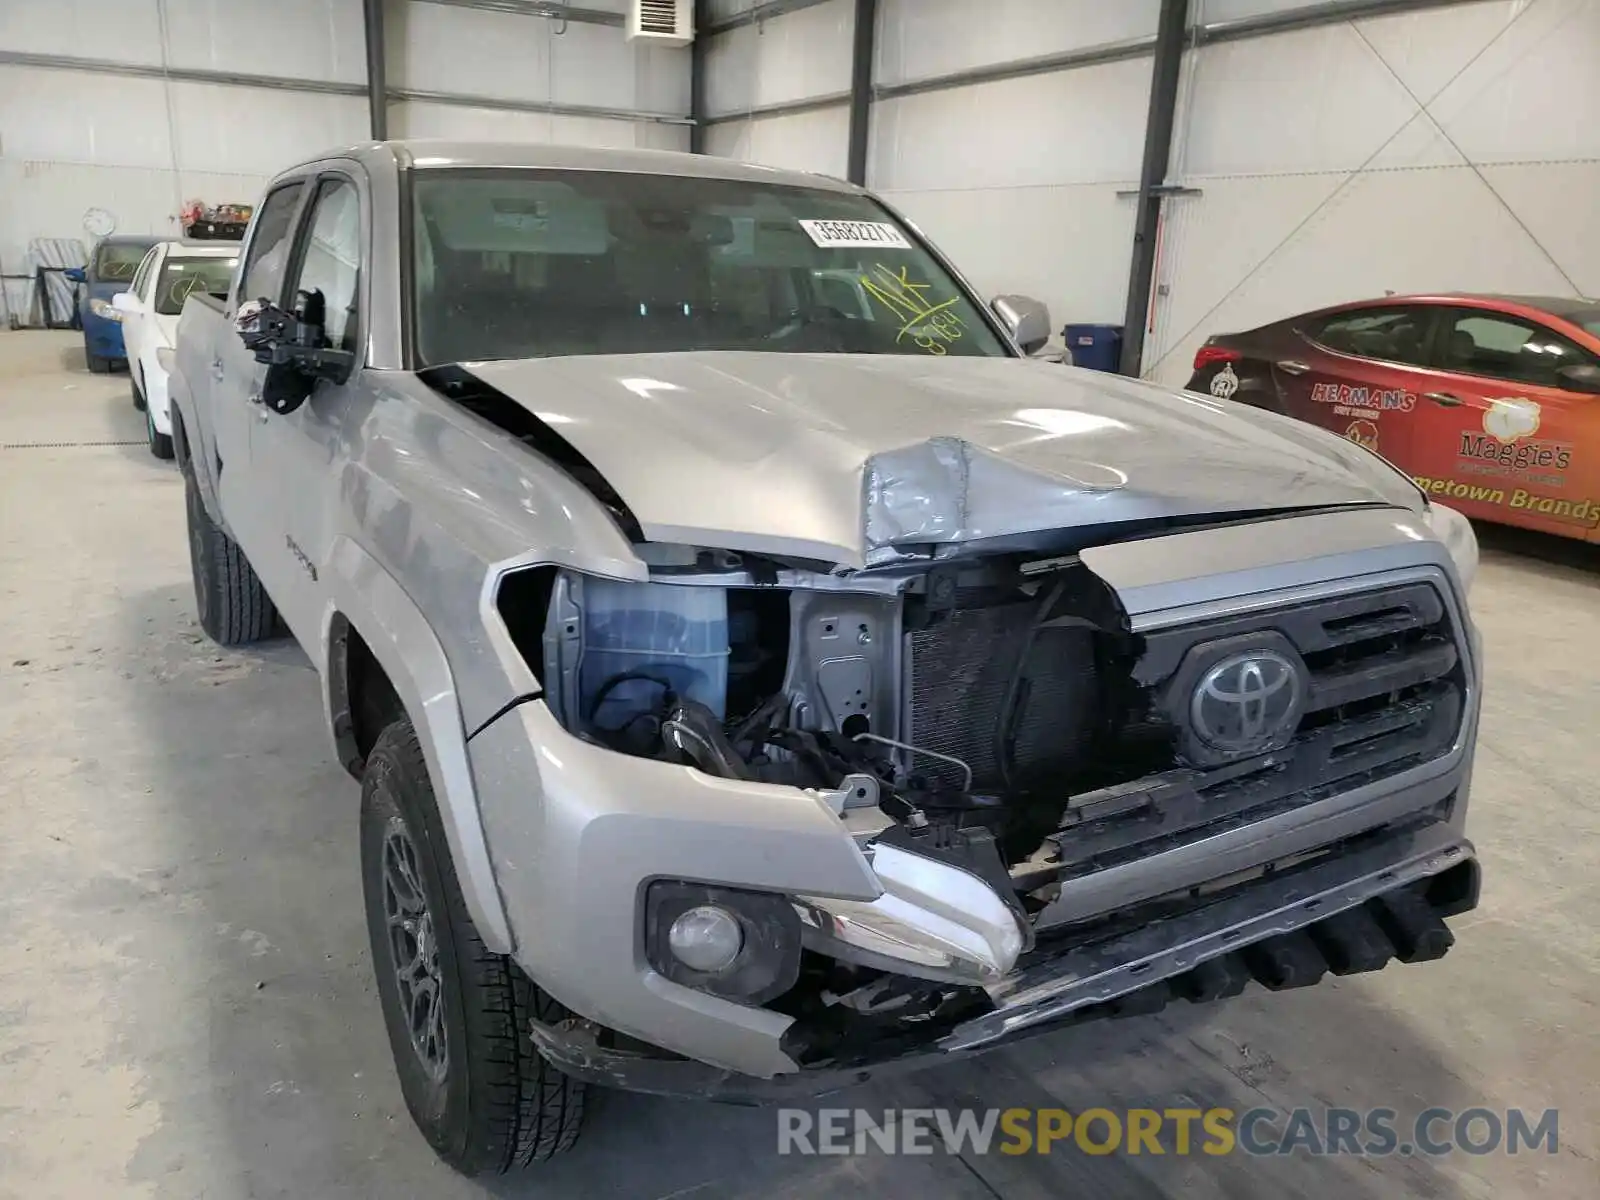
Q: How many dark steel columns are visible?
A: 4